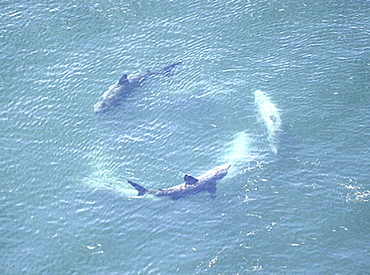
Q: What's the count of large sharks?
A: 3